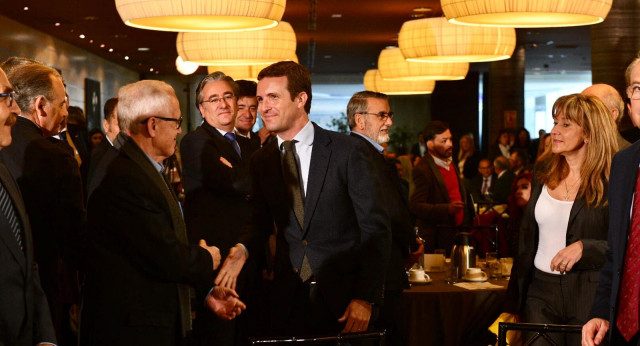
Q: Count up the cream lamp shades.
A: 7